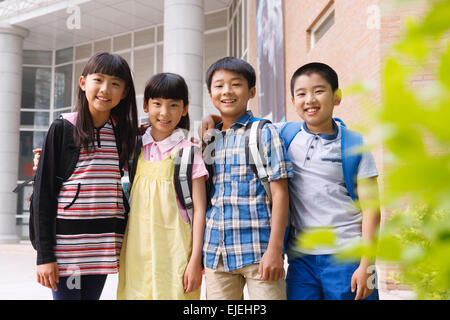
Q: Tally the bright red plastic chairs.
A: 0